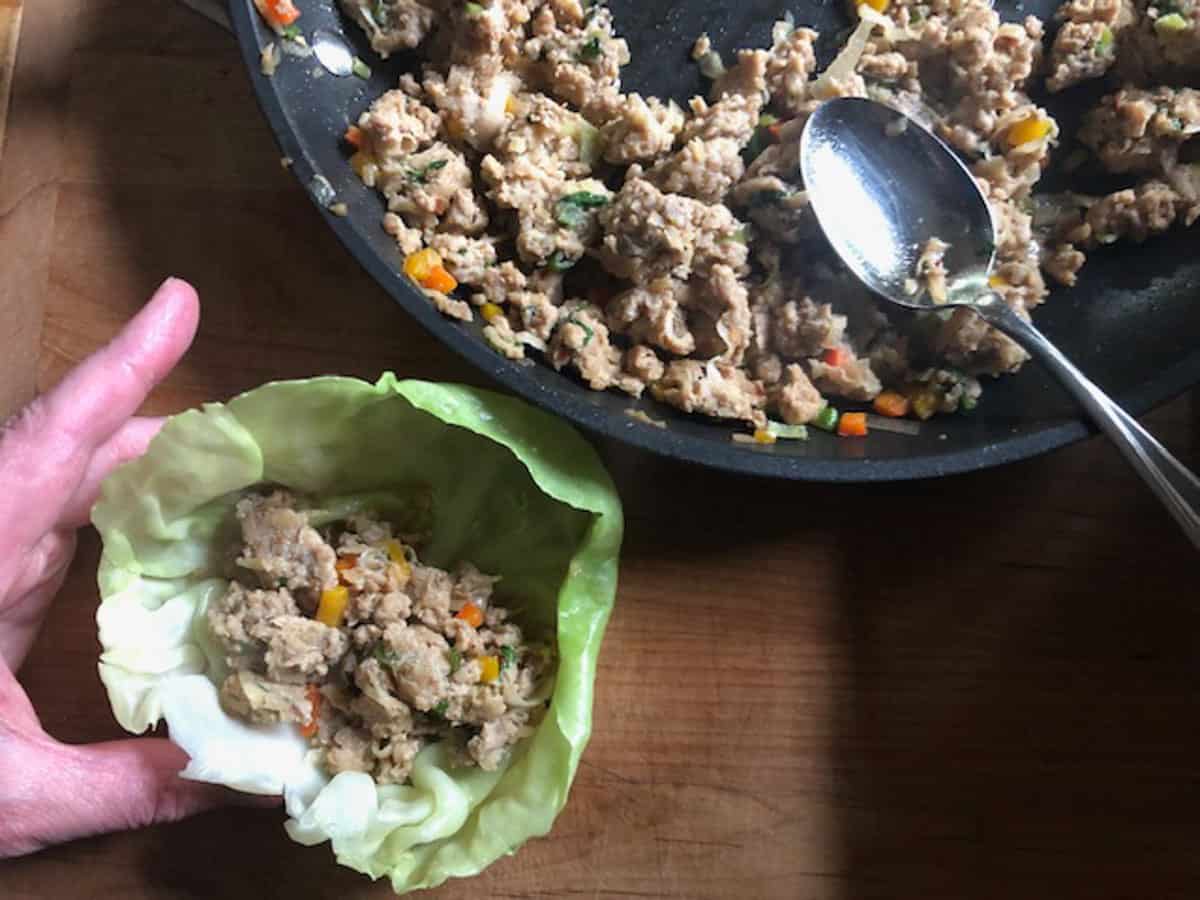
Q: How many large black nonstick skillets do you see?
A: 1